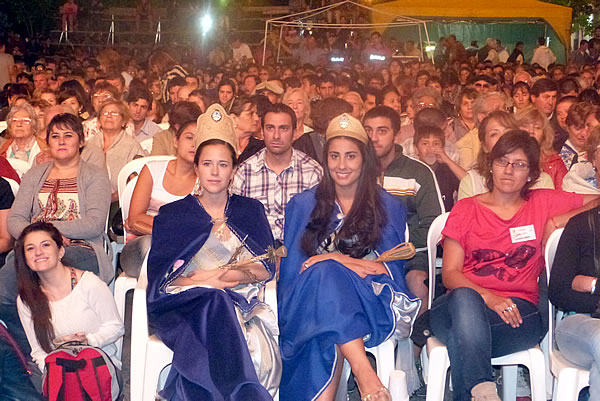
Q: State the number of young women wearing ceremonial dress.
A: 2